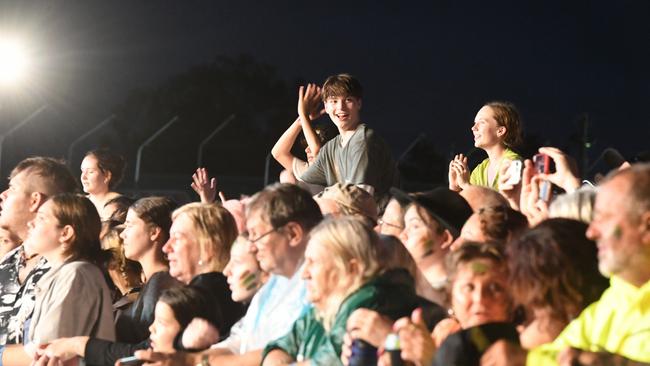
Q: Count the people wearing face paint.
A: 4